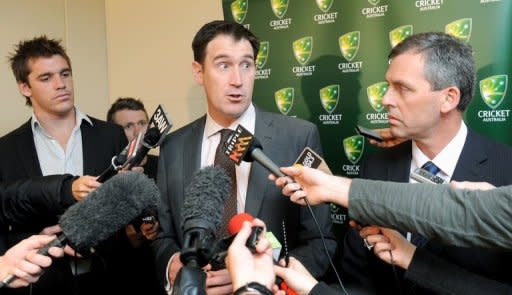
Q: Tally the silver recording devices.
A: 1